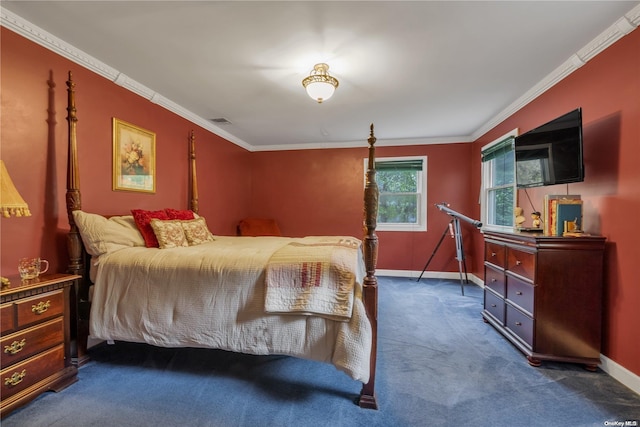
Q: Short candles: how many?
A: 0